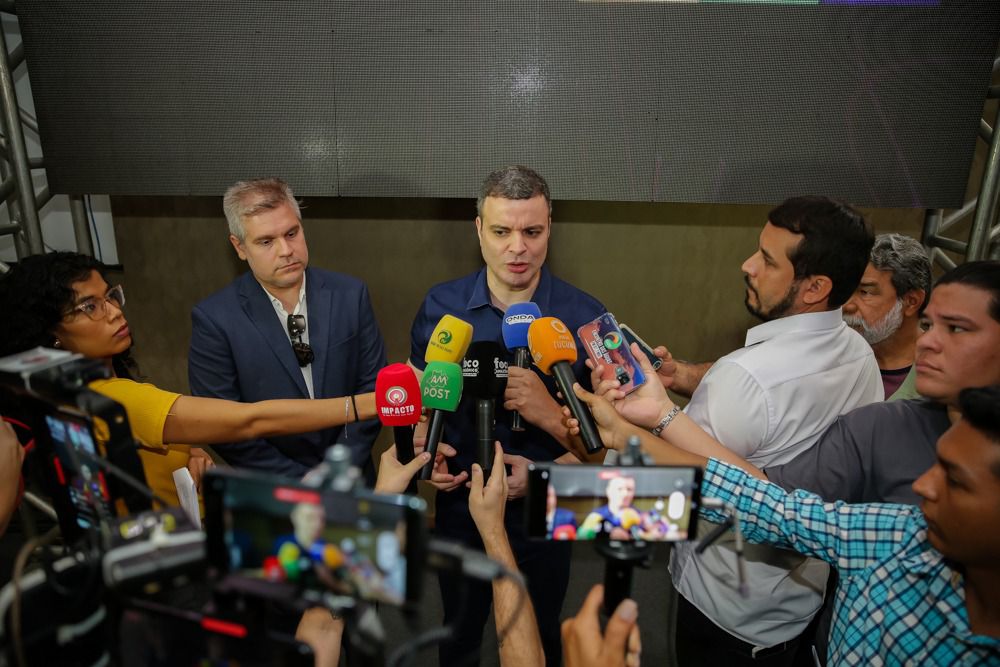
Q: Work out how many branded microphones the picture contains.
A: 6